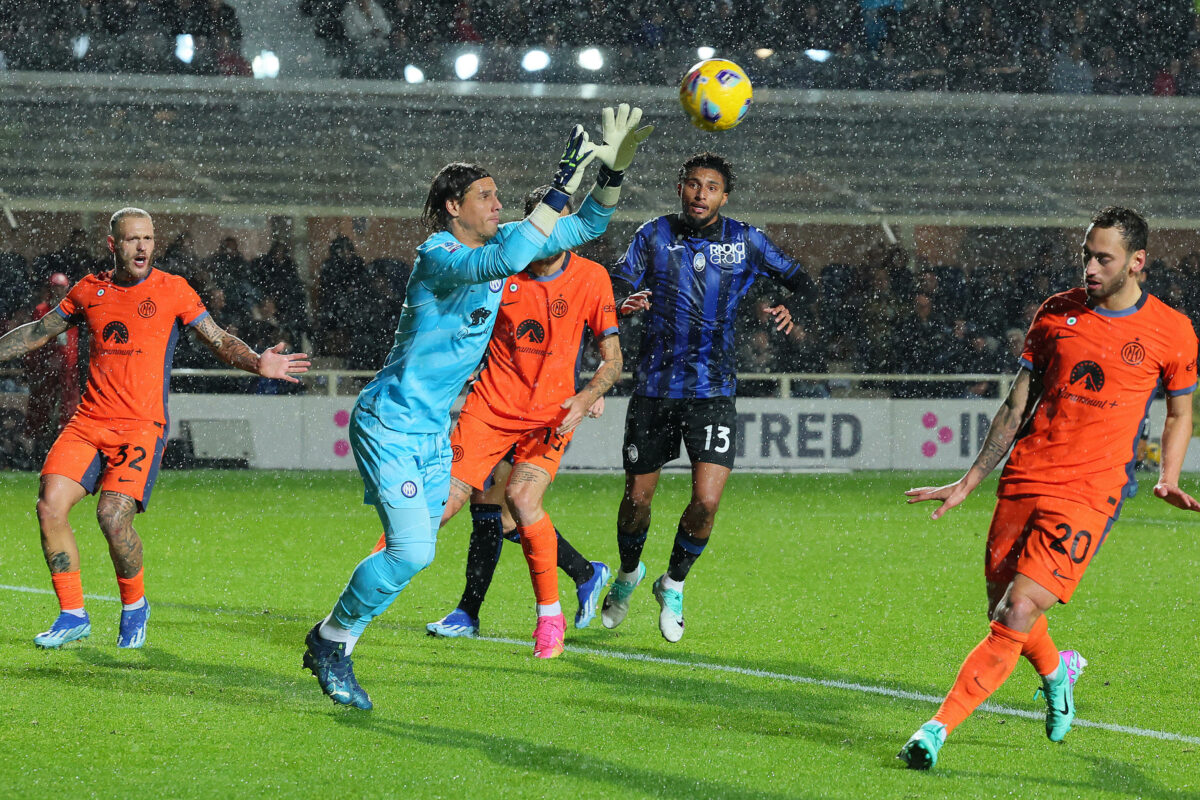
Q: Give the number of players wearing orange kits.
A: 3